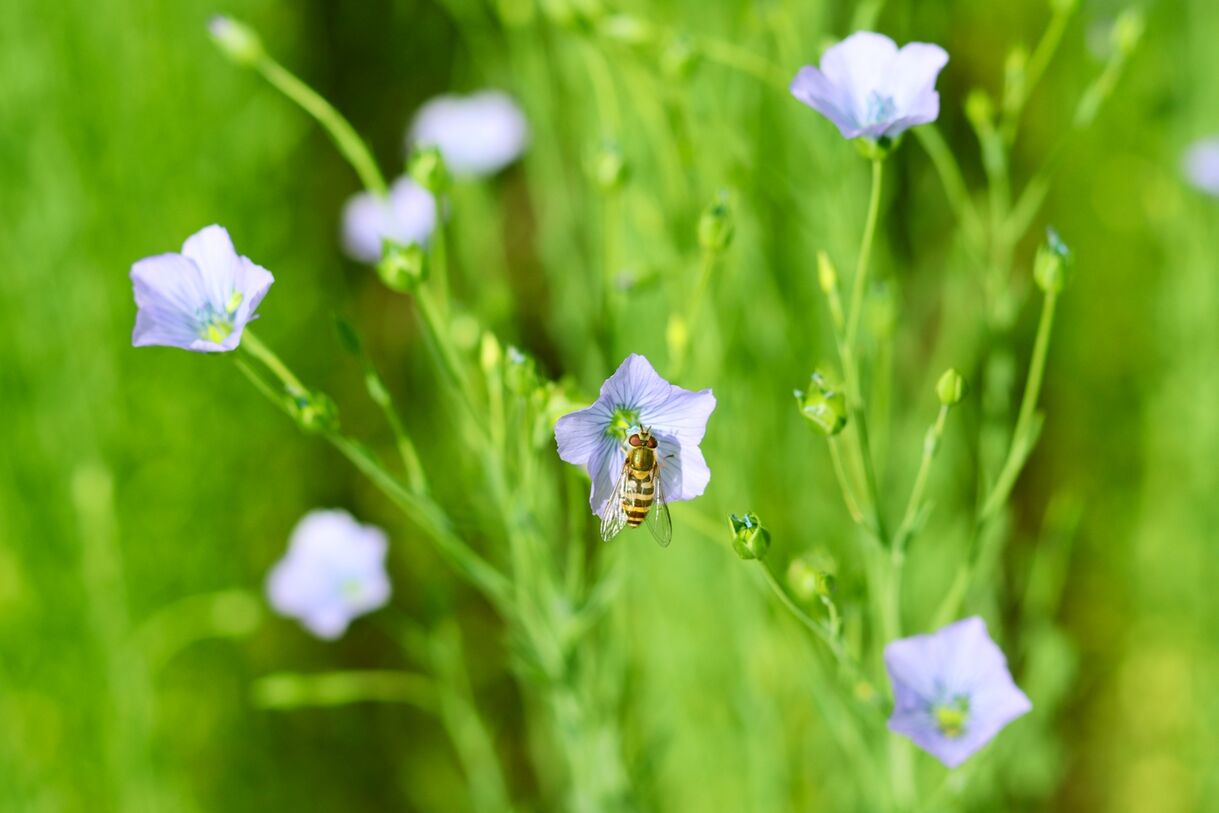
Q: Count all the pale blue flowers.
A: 8